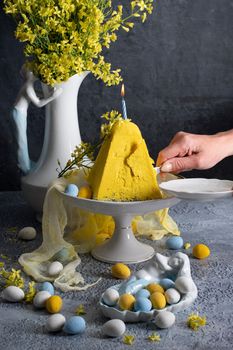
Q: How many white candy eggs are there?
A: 10